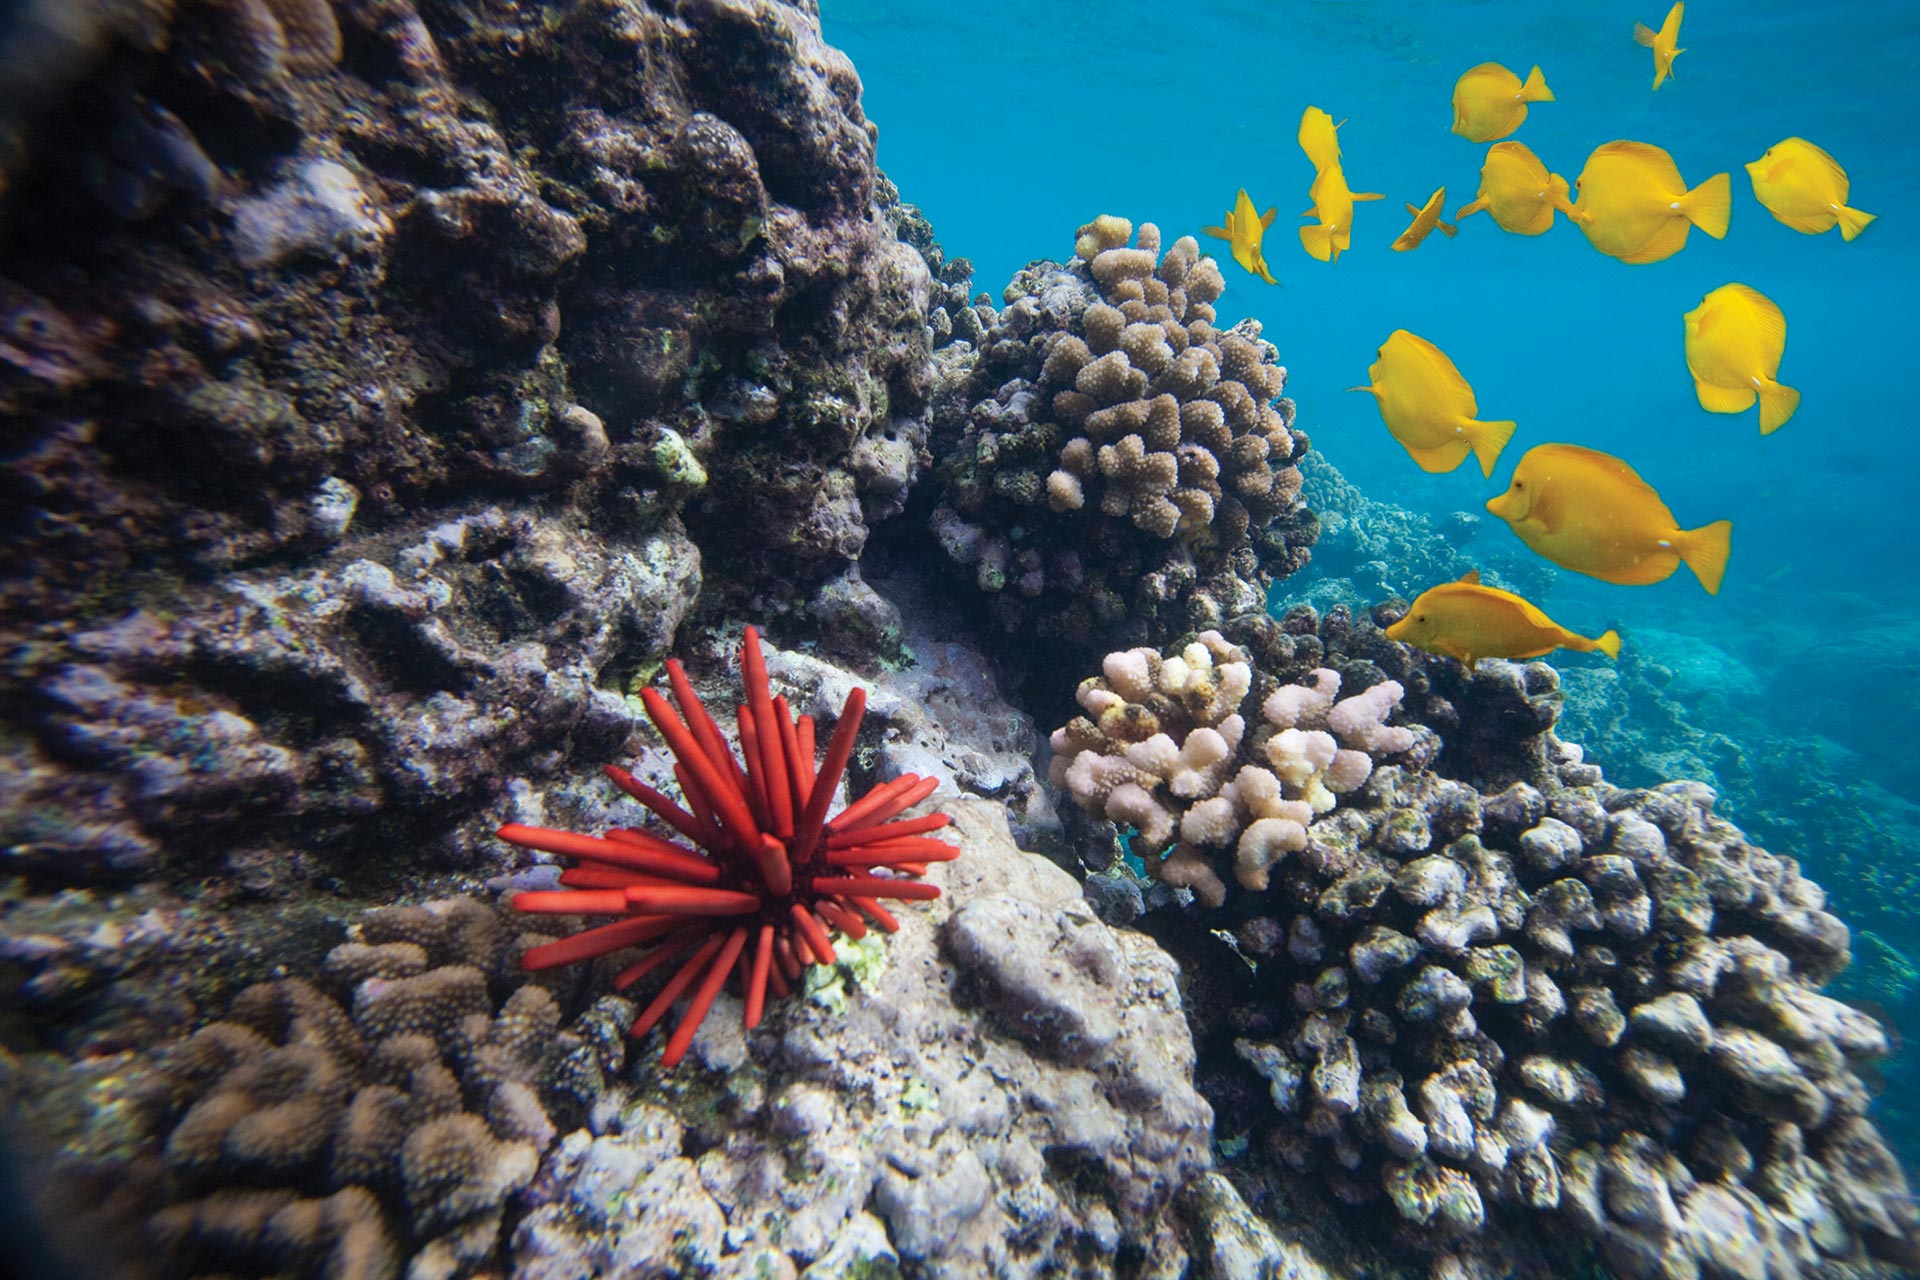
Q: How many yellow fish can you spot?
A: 13